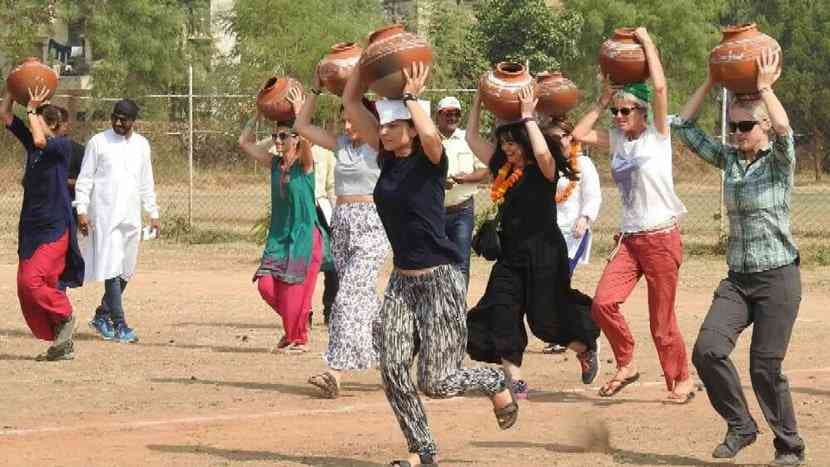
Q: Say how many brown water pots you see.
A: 8